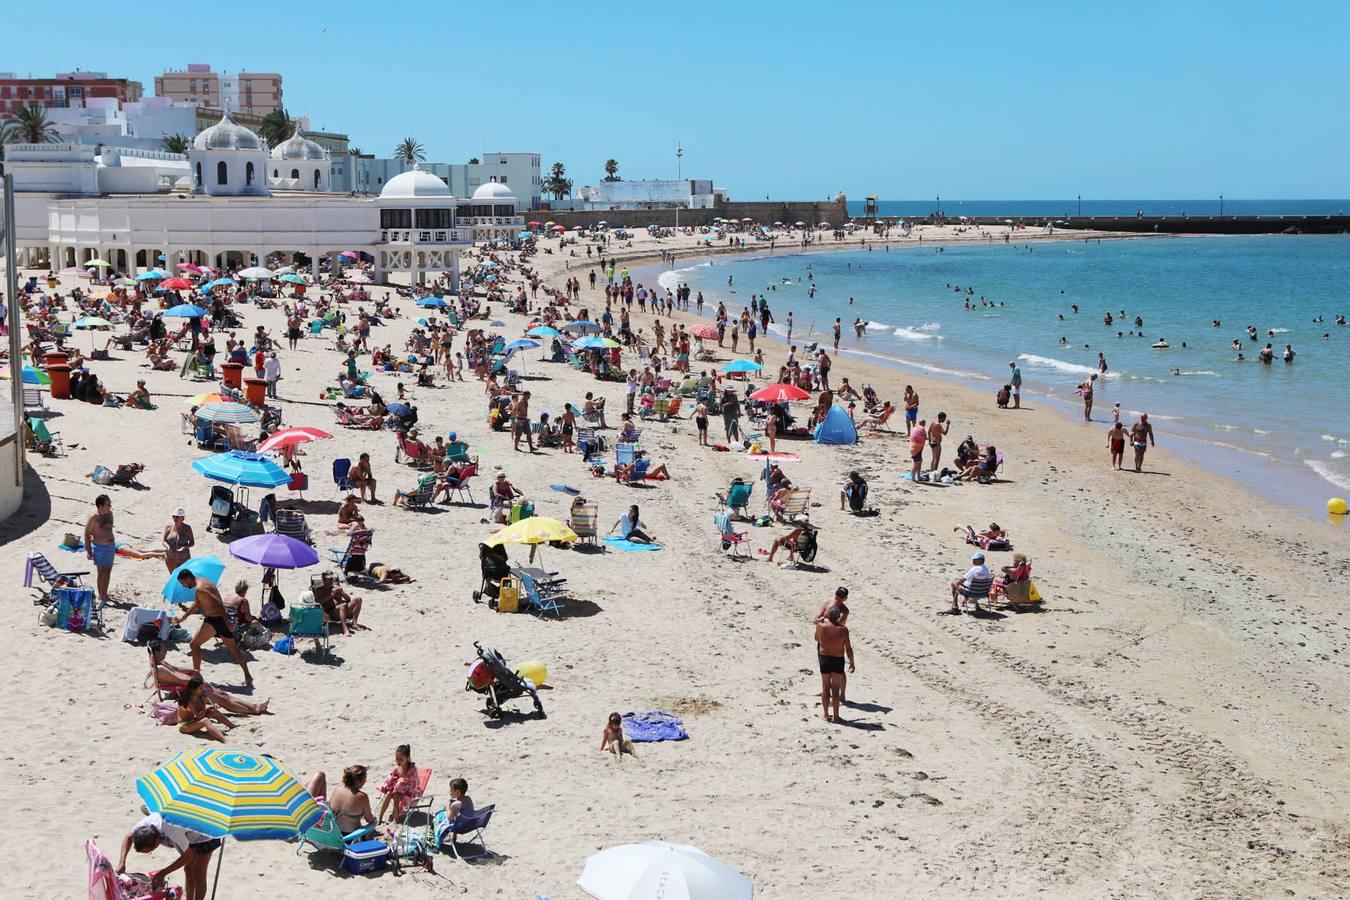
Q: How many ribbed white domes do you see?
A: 4